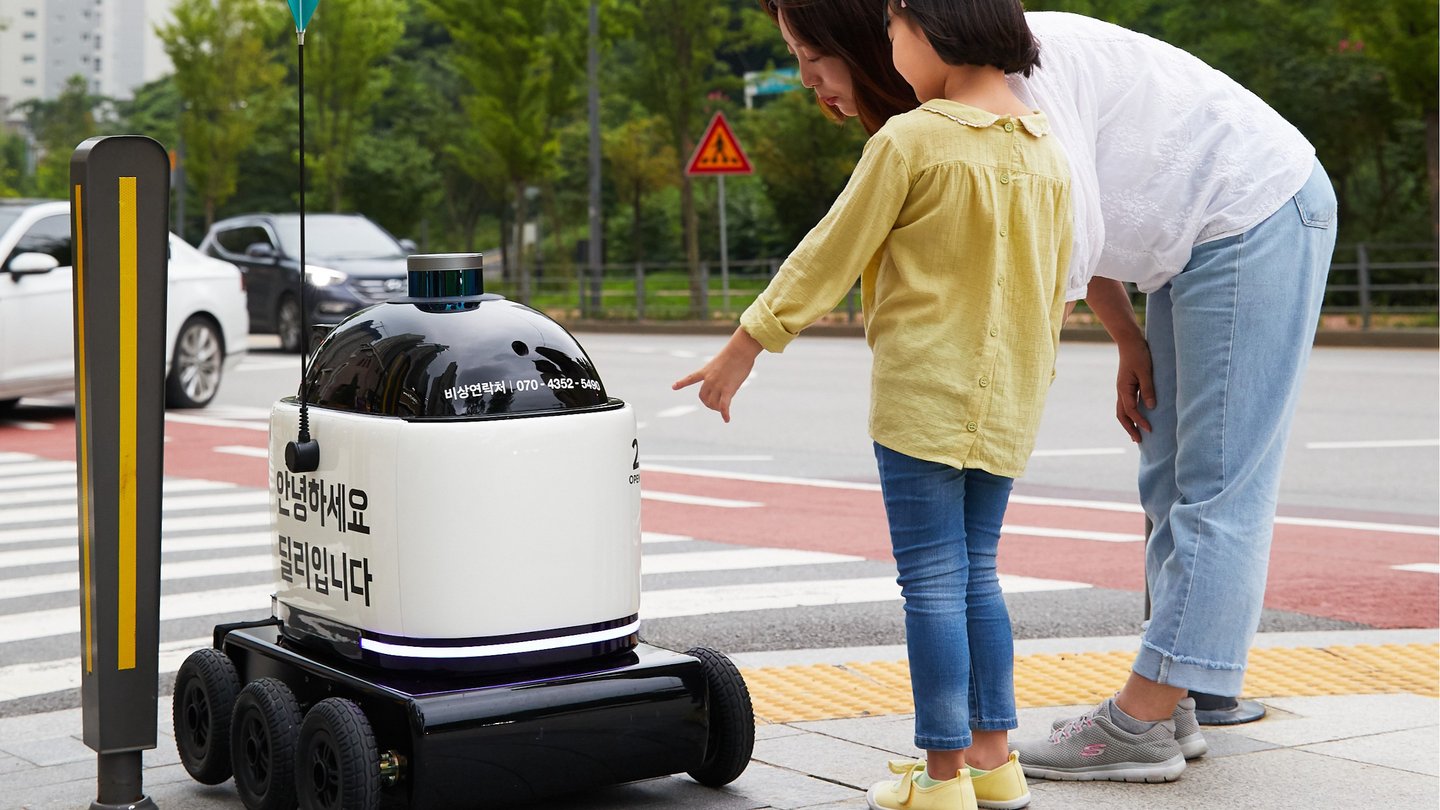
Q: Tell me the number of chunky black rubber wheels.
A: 4